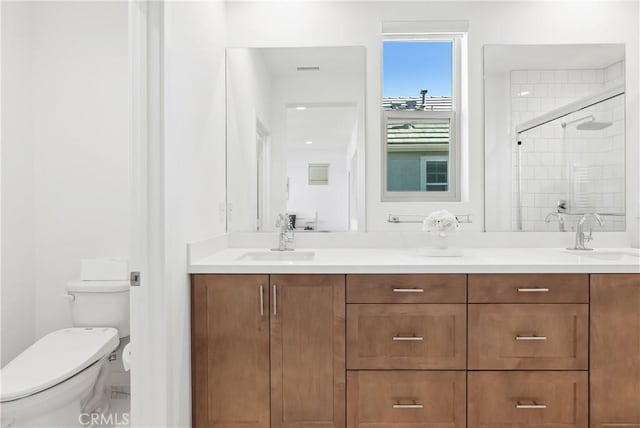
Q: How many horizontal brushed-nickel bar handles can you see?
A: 6